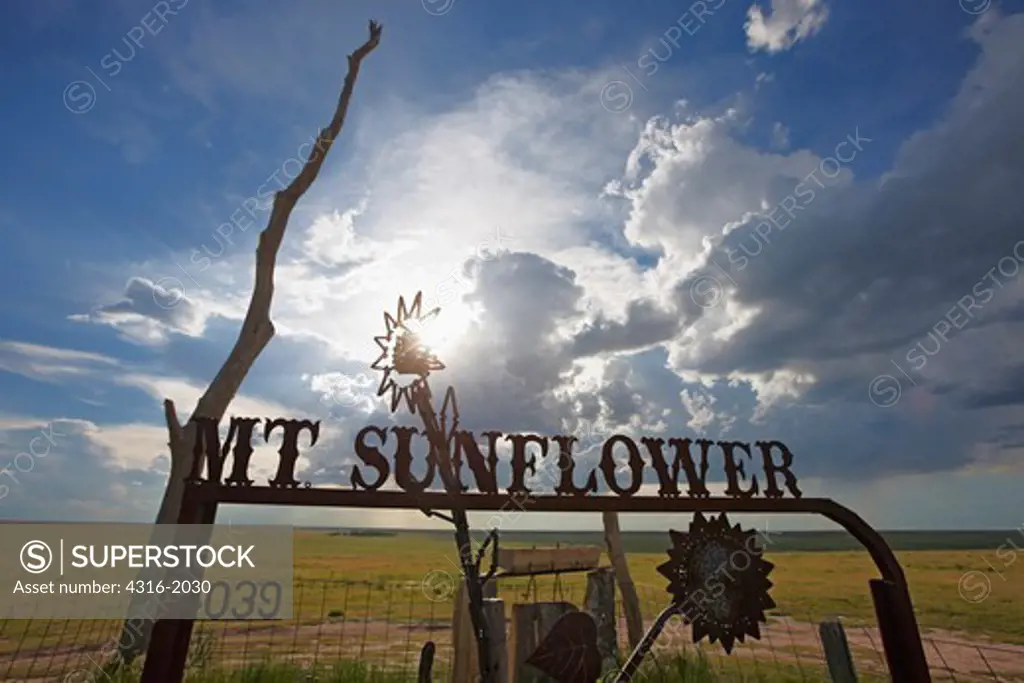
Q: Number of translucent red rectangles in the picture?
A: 0